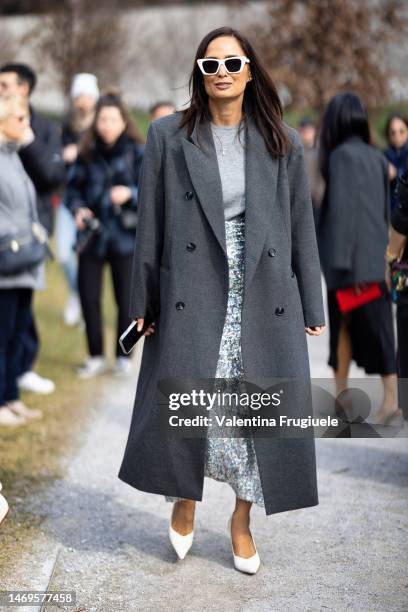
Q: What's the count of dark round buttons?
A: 5